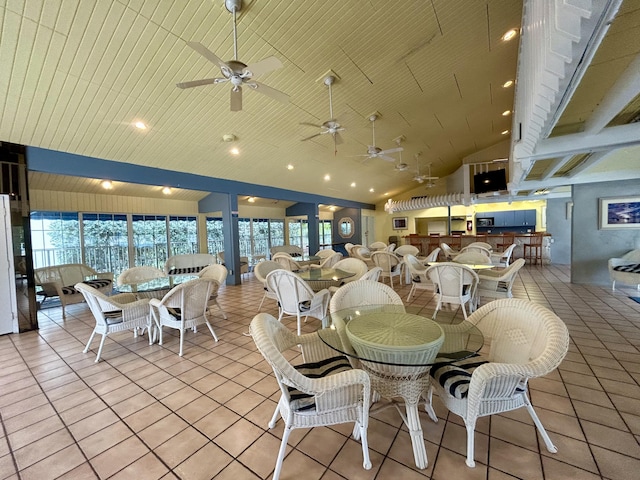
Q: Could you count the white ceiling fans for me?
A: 6